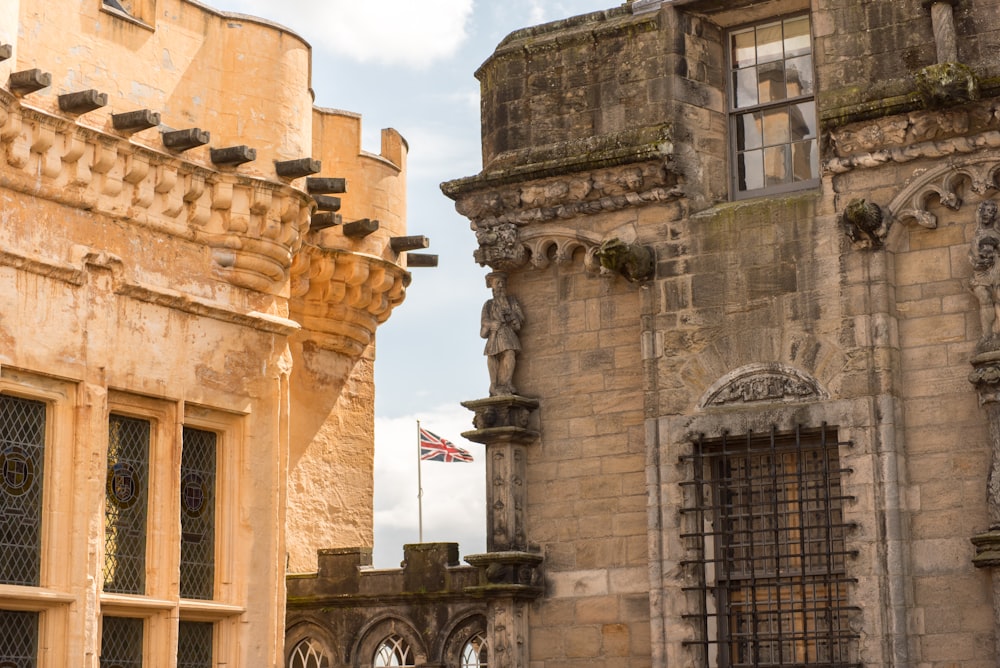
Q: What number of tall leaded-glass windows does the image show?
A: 3